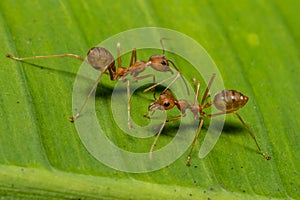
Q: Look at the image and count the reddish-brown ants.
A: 2